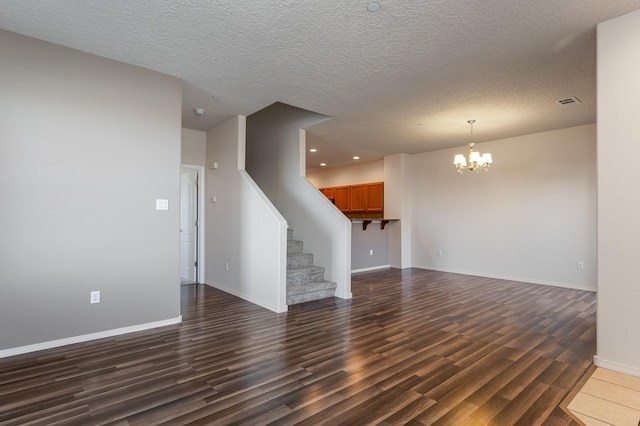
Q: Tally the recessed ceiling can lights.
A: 3